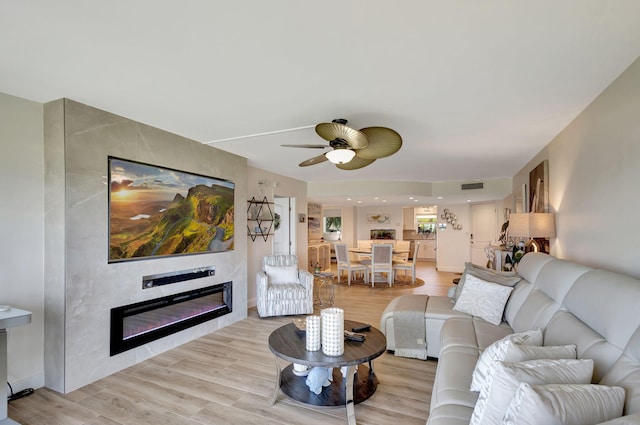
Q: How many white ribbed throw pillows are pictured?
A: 4